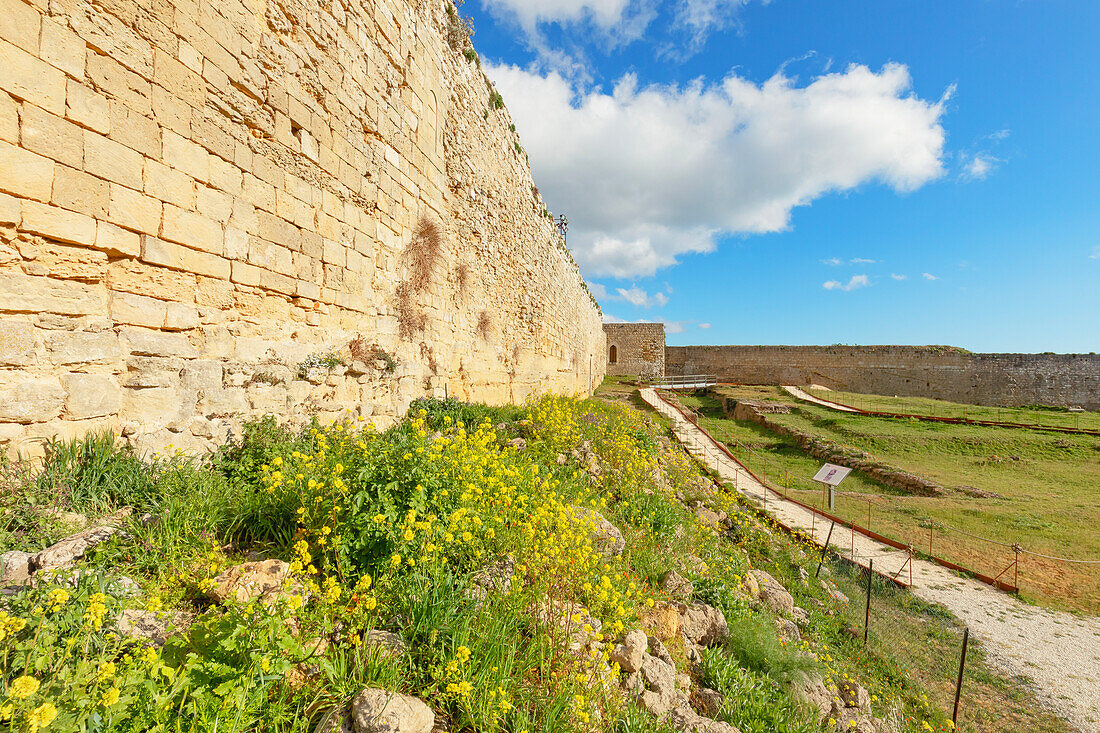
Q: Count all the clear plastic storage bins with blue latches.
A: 0